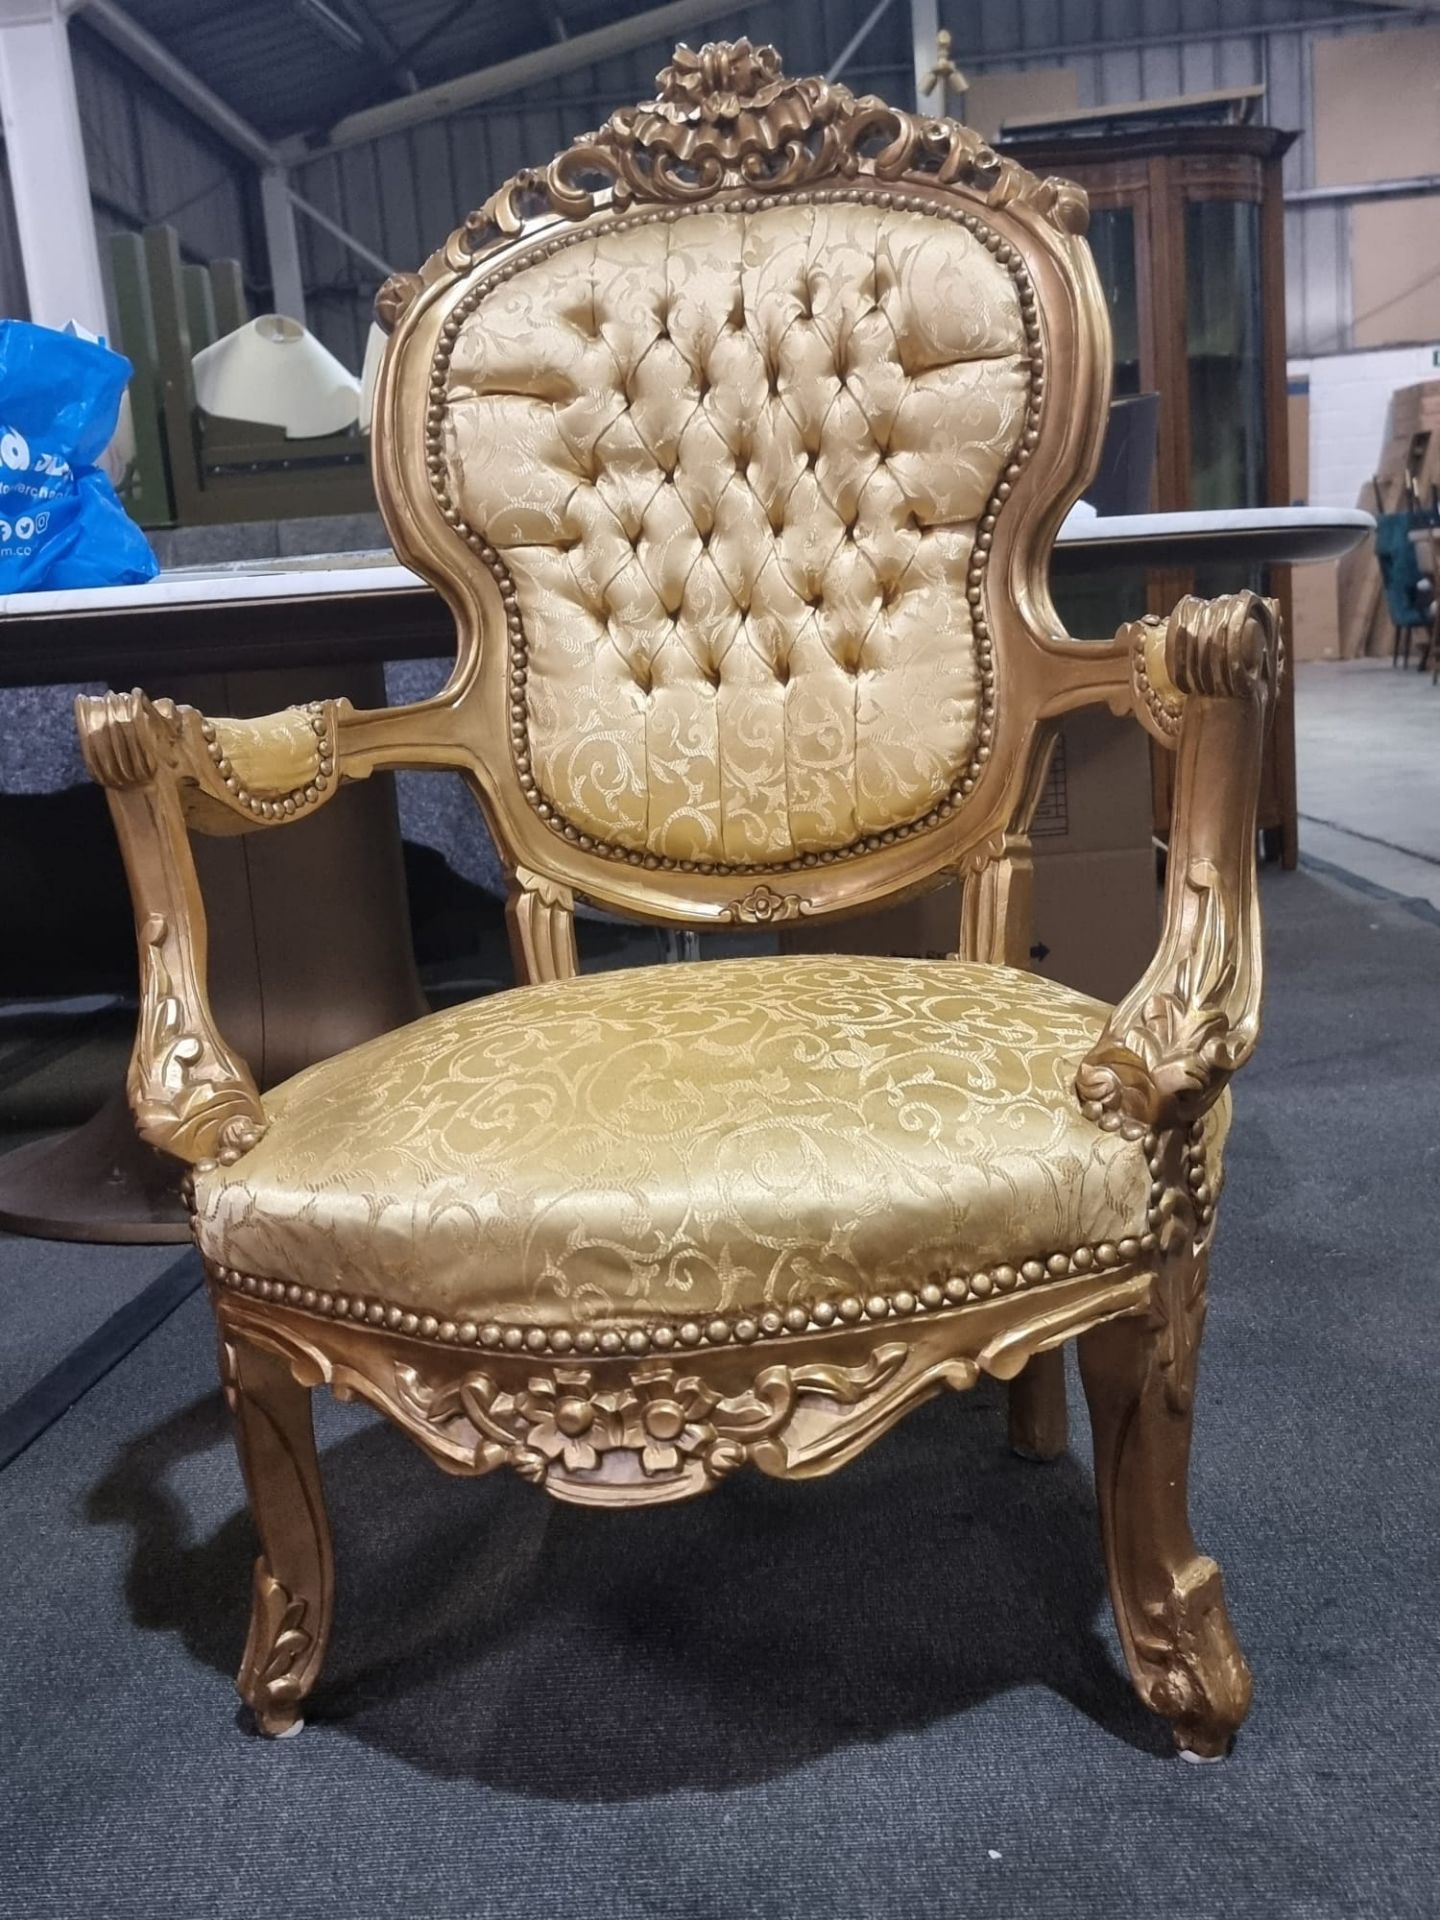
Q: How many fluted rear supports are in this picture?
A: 2